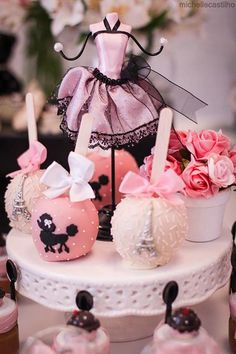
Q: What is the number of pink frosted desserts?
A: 2